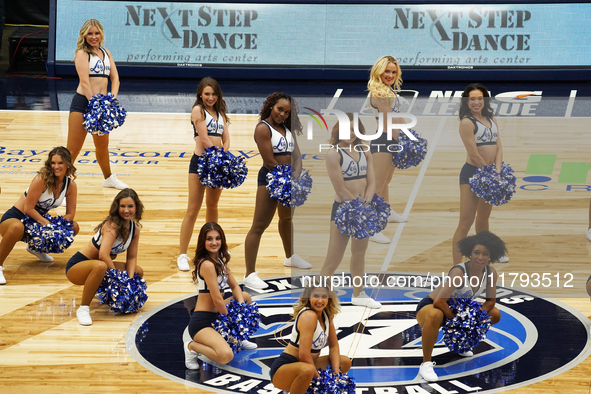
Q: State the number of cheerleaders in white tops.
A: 11